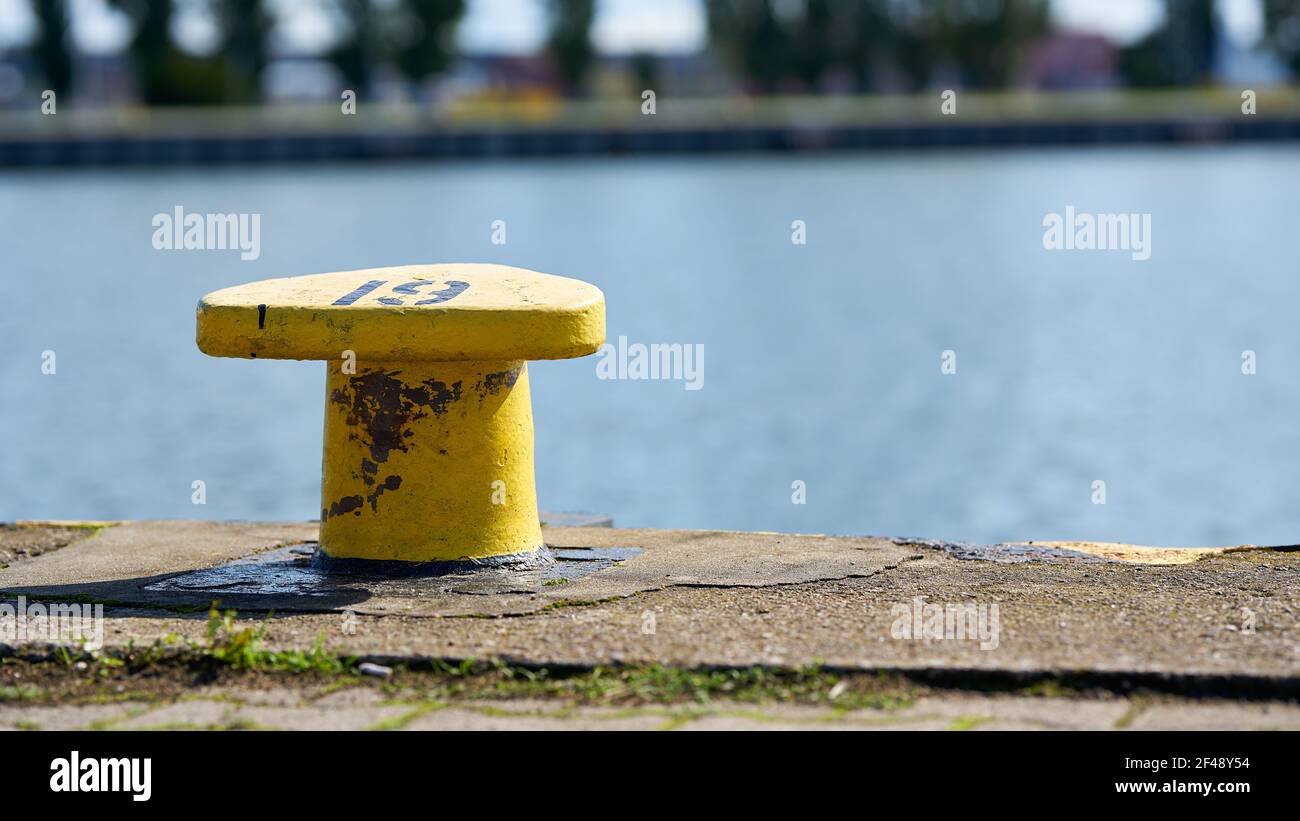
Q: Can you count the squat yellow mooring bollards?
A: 1